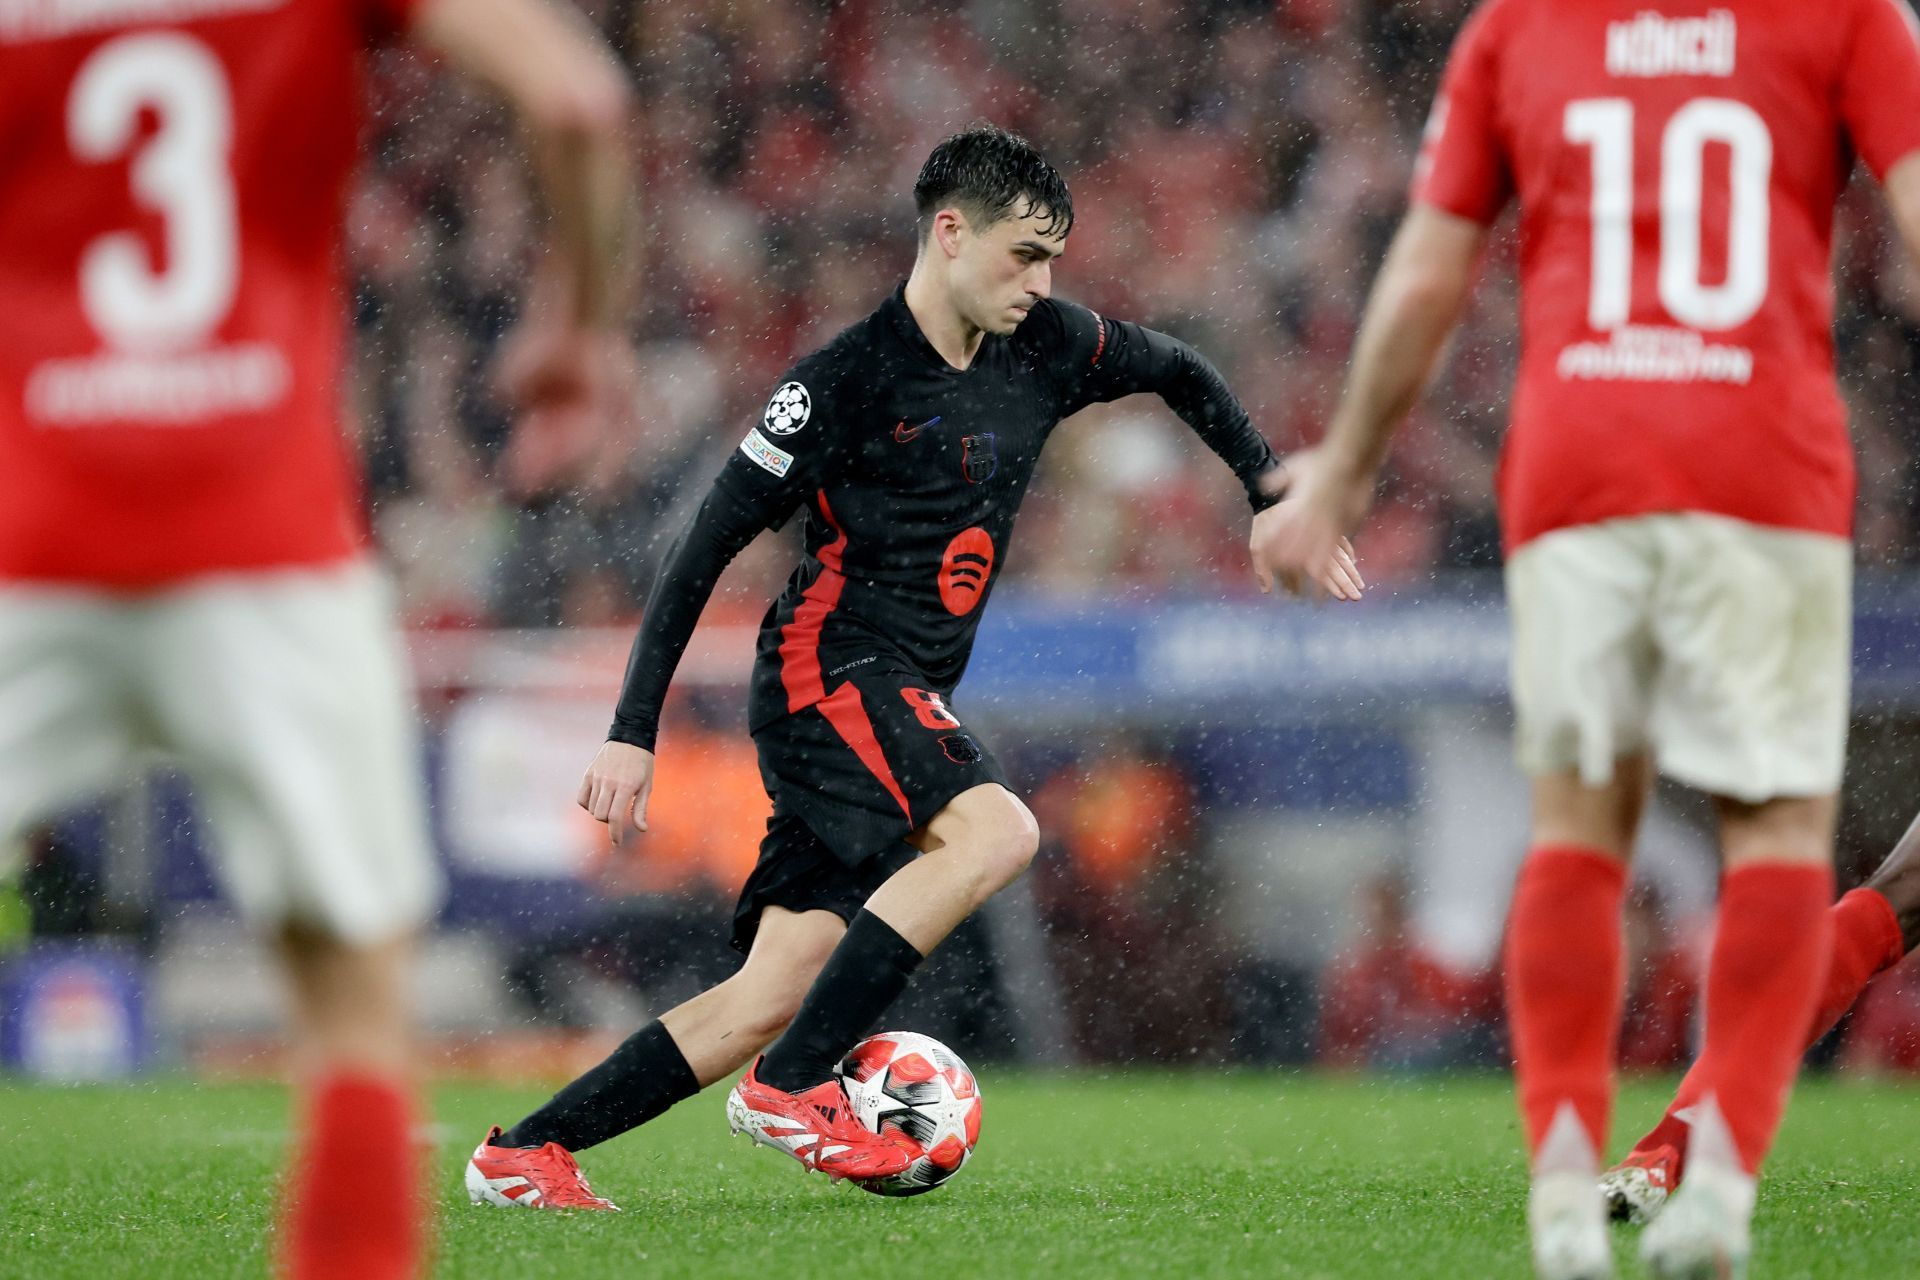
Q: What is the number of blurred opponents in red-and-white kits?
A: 2